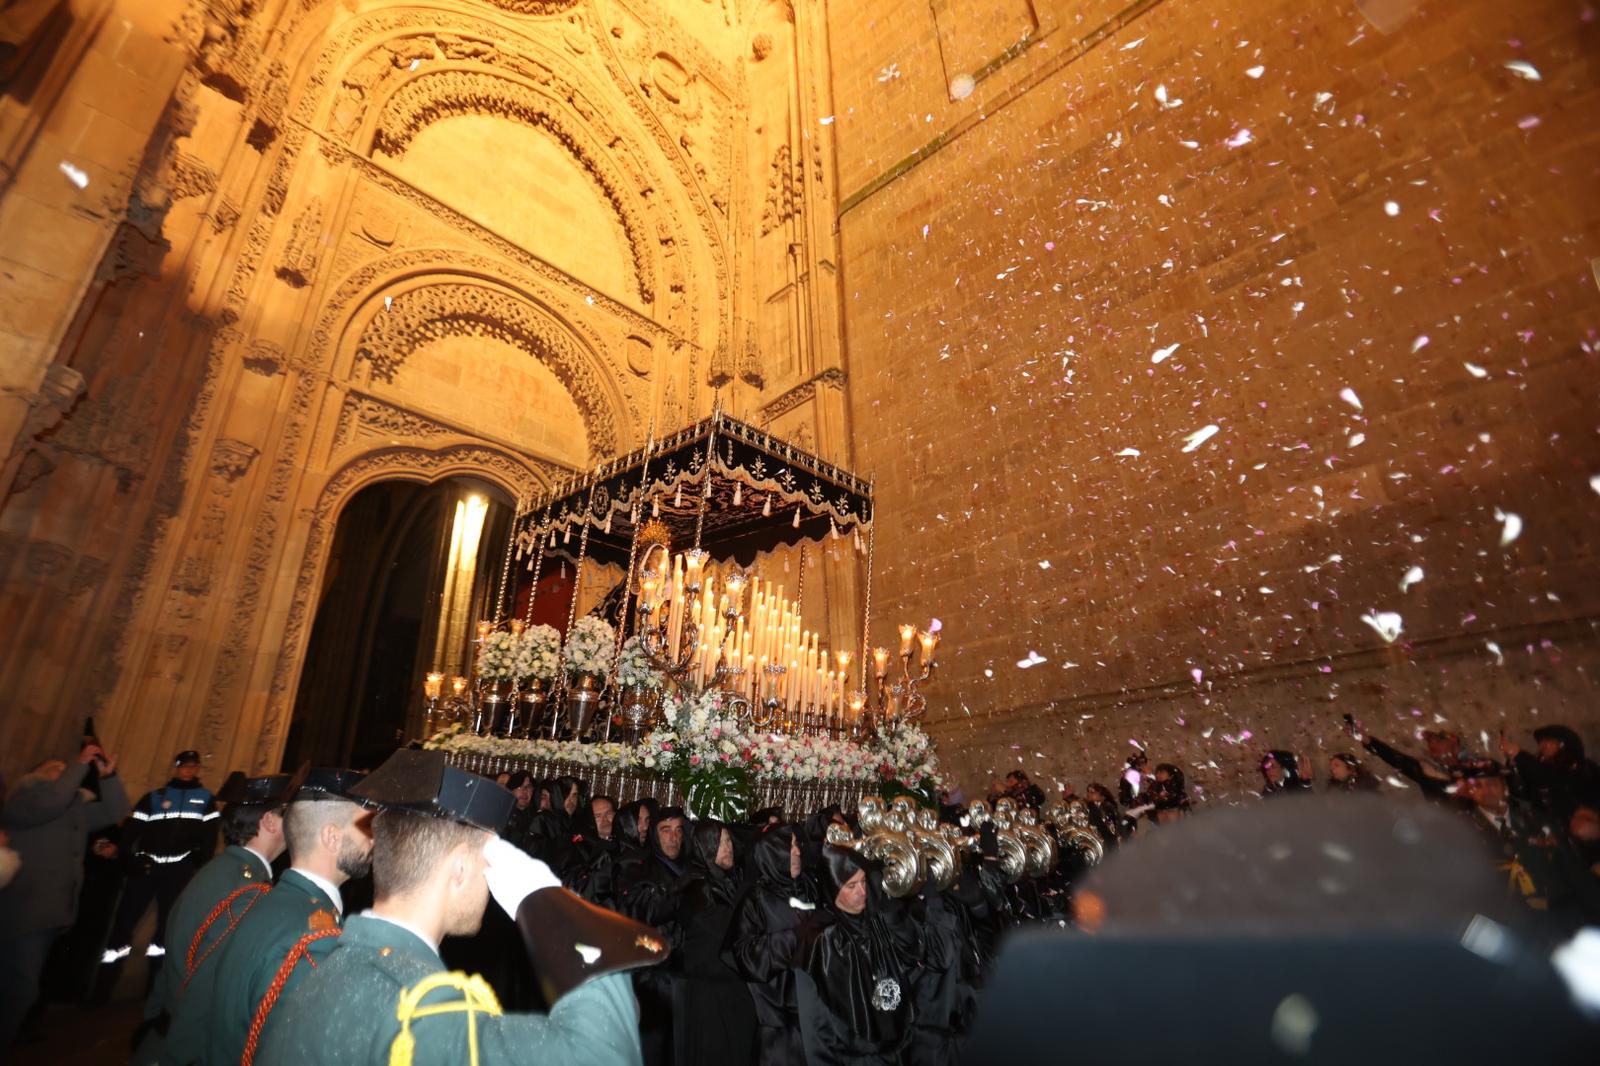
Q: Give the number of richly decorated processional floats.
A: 1